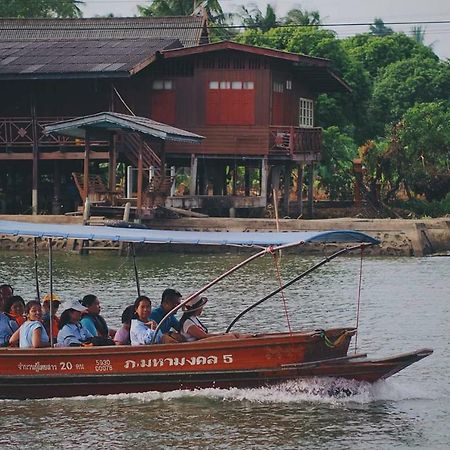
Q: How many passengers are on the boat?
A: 10